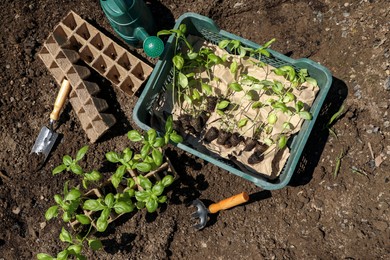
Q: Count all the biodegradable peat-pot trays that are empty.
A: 2